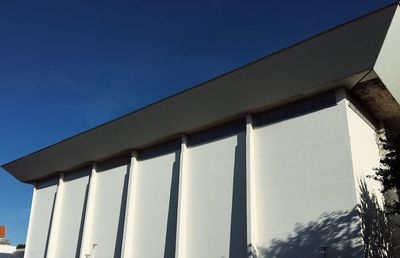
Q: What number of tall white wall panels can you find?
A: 6